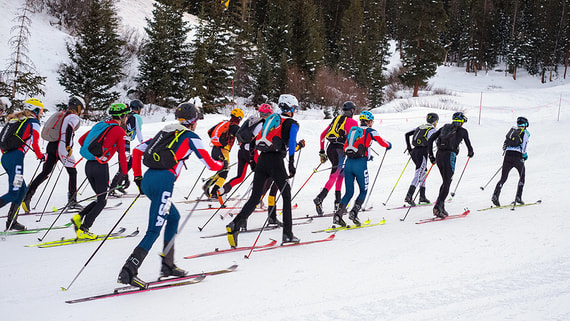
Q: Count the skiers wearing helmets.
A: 13